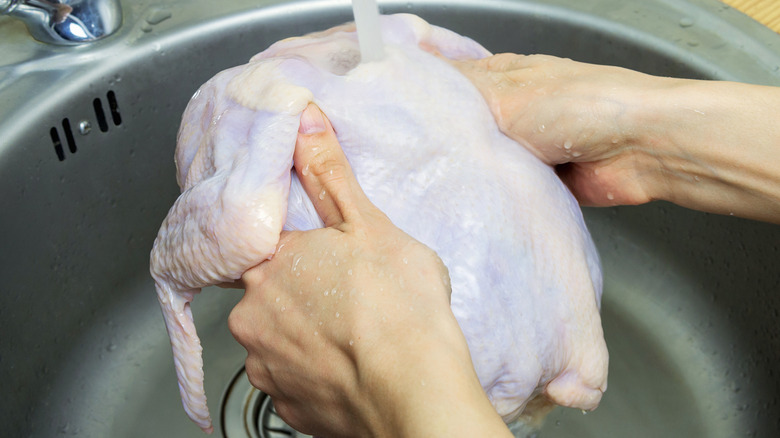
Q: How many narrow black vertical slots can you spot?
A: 4